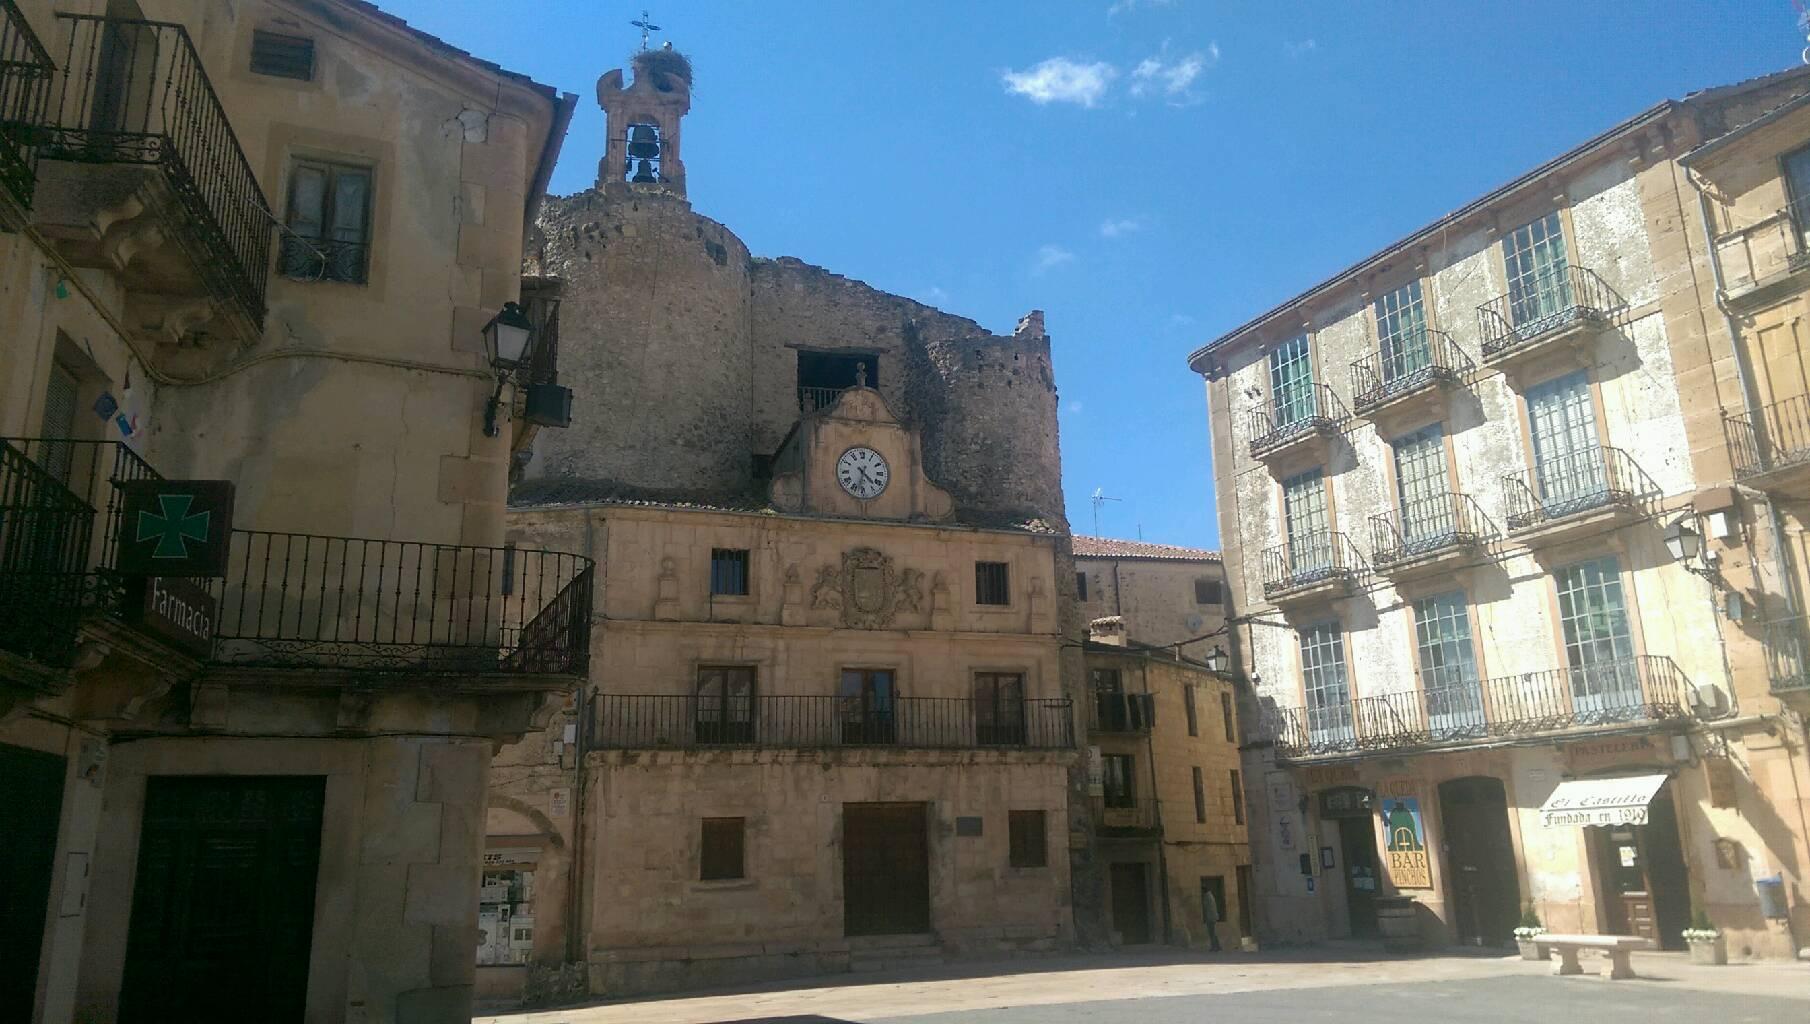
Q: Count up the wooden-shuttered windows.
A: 2